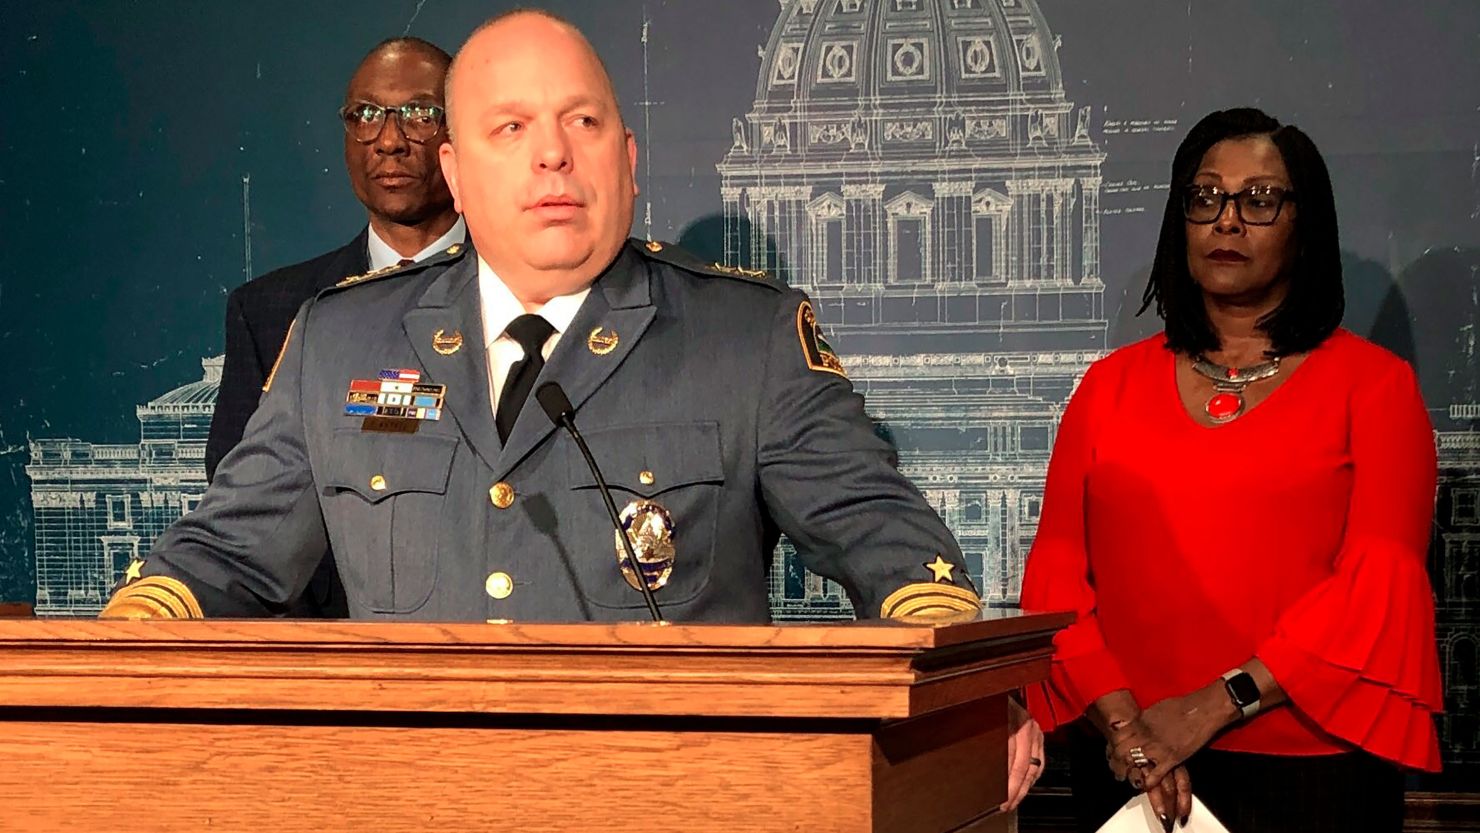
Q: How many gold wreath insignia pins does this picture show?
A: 2